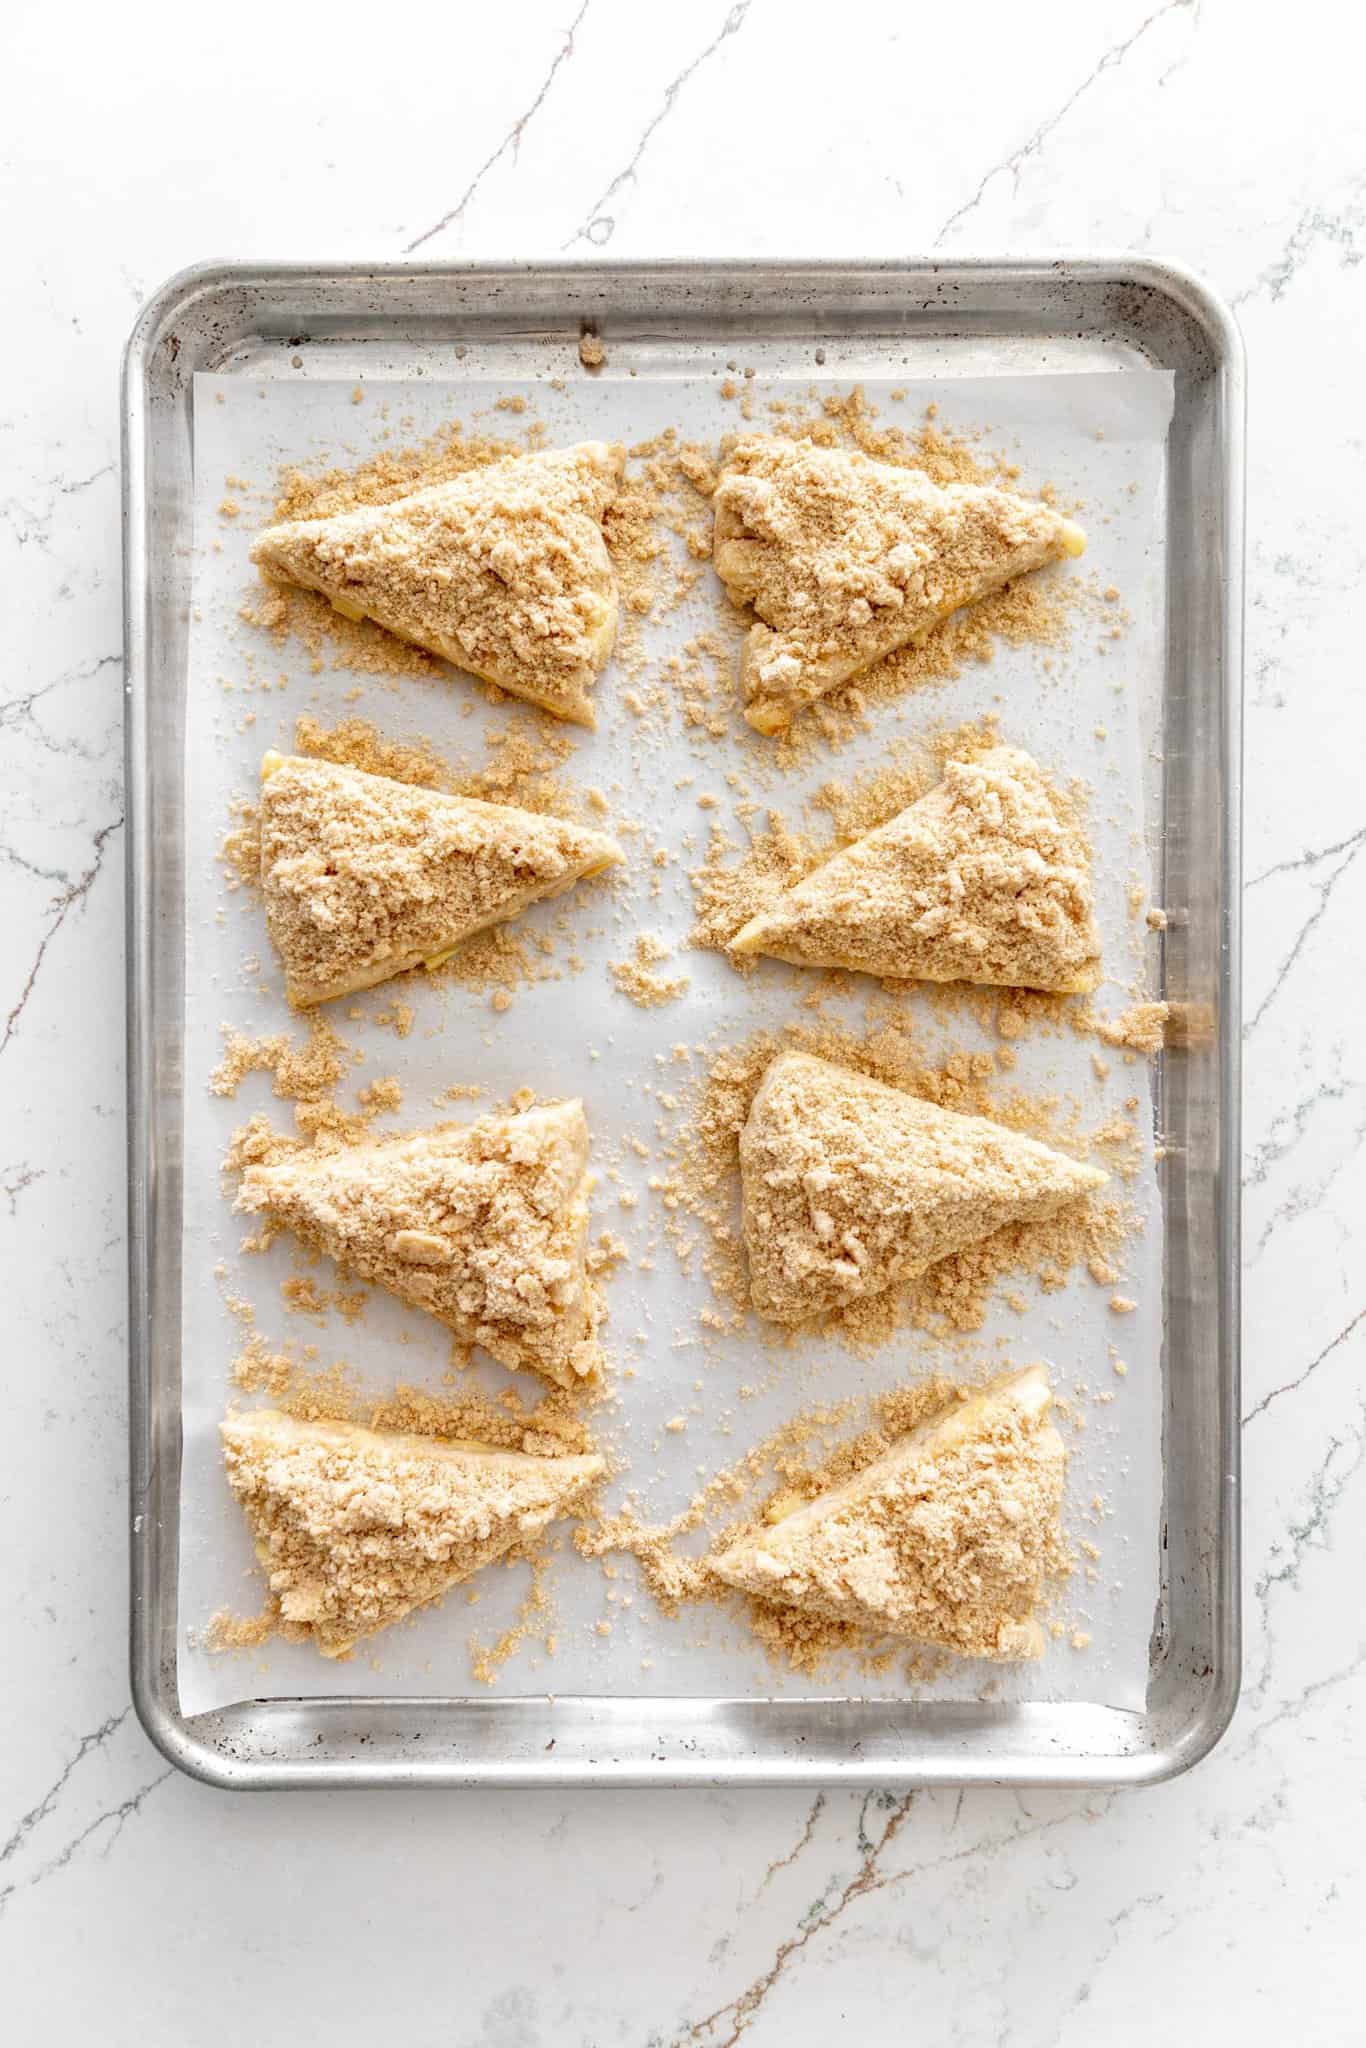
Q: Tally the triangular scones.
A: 8